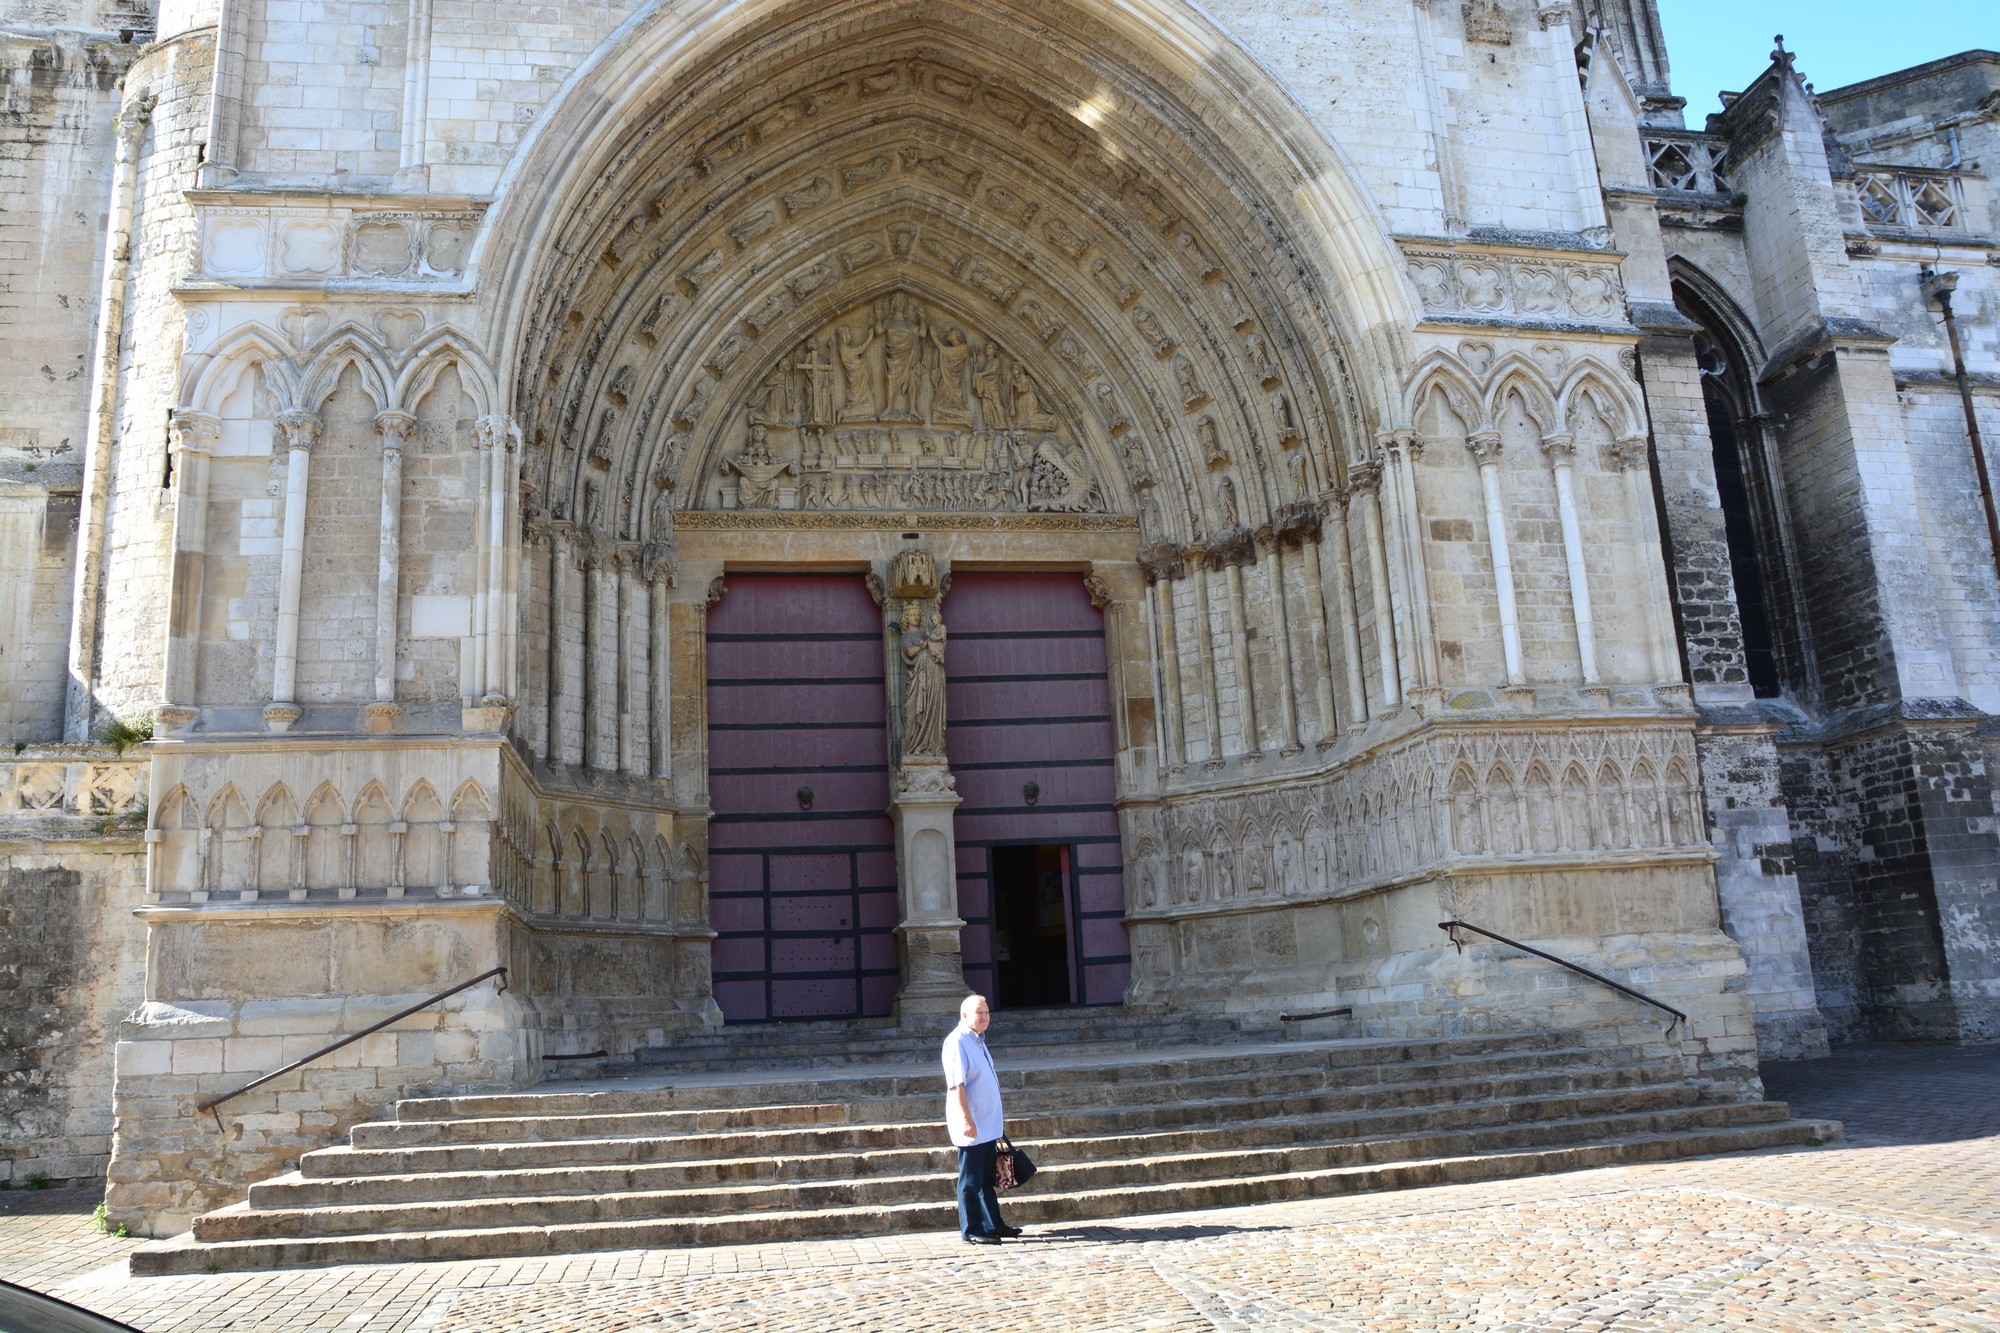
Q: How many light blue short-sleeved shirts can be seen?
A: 1